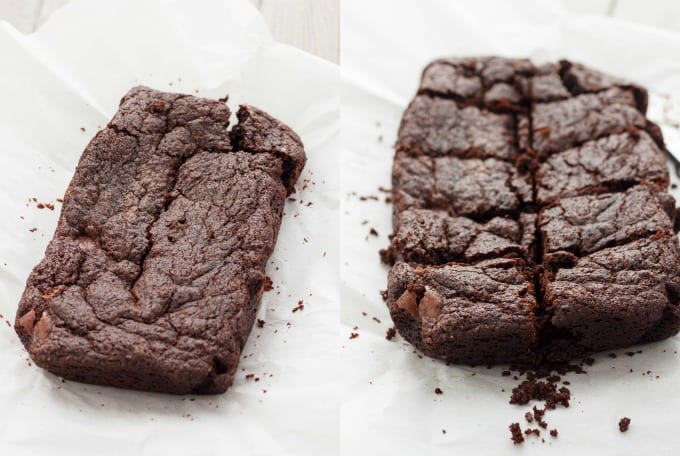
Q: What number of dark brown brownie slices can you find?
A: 10